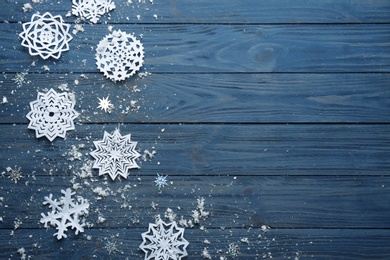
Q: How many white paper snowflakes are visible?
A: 7